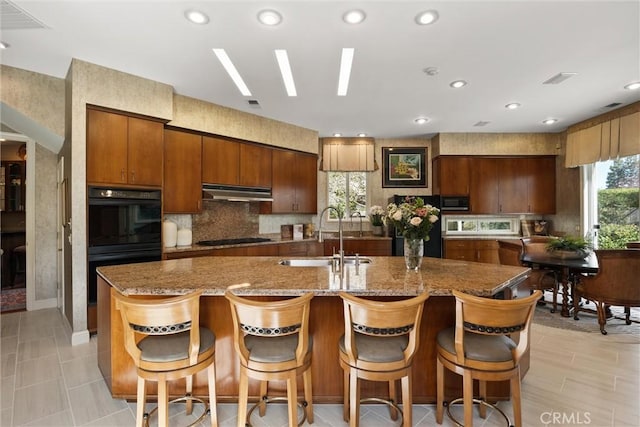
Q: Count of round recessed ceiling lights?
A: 12